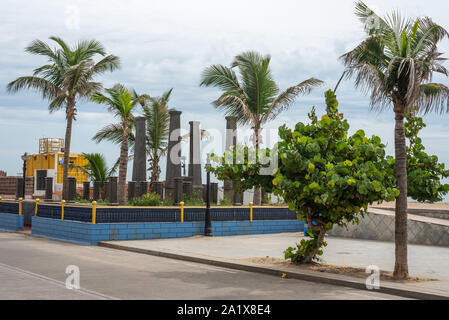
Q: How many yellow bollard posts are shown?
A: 6